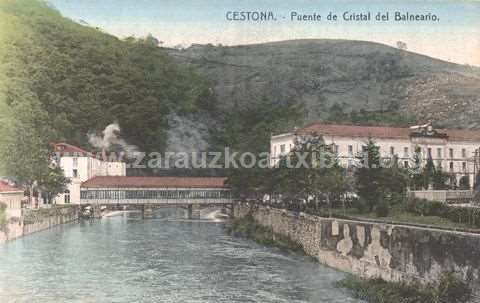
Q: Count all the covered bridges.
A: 1